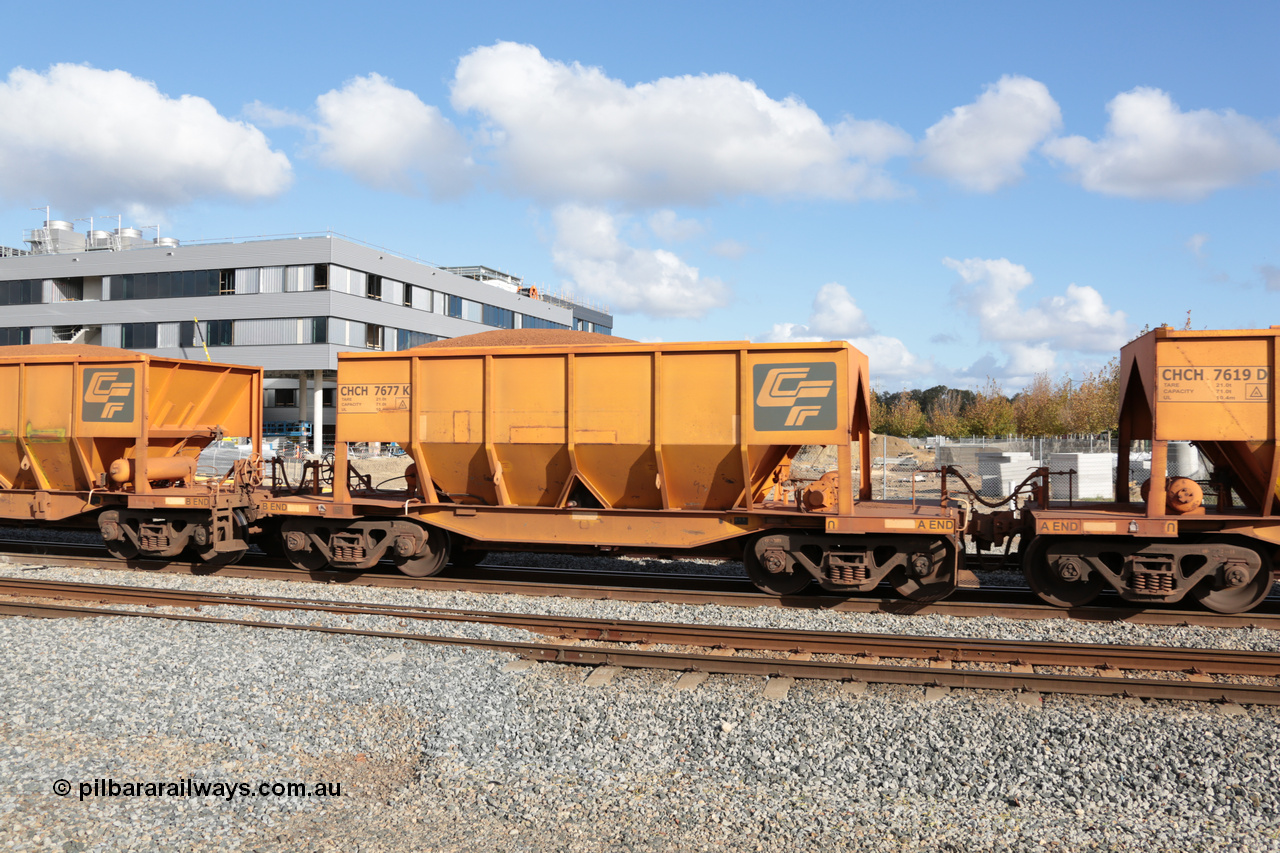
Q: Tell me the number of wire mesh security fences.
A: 1